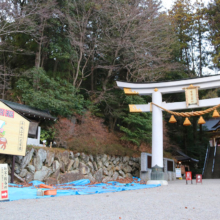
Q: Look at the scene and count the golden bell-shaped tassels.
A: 4